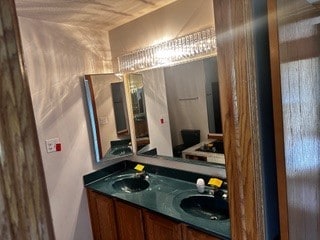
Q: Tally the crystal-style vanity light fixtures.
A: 1